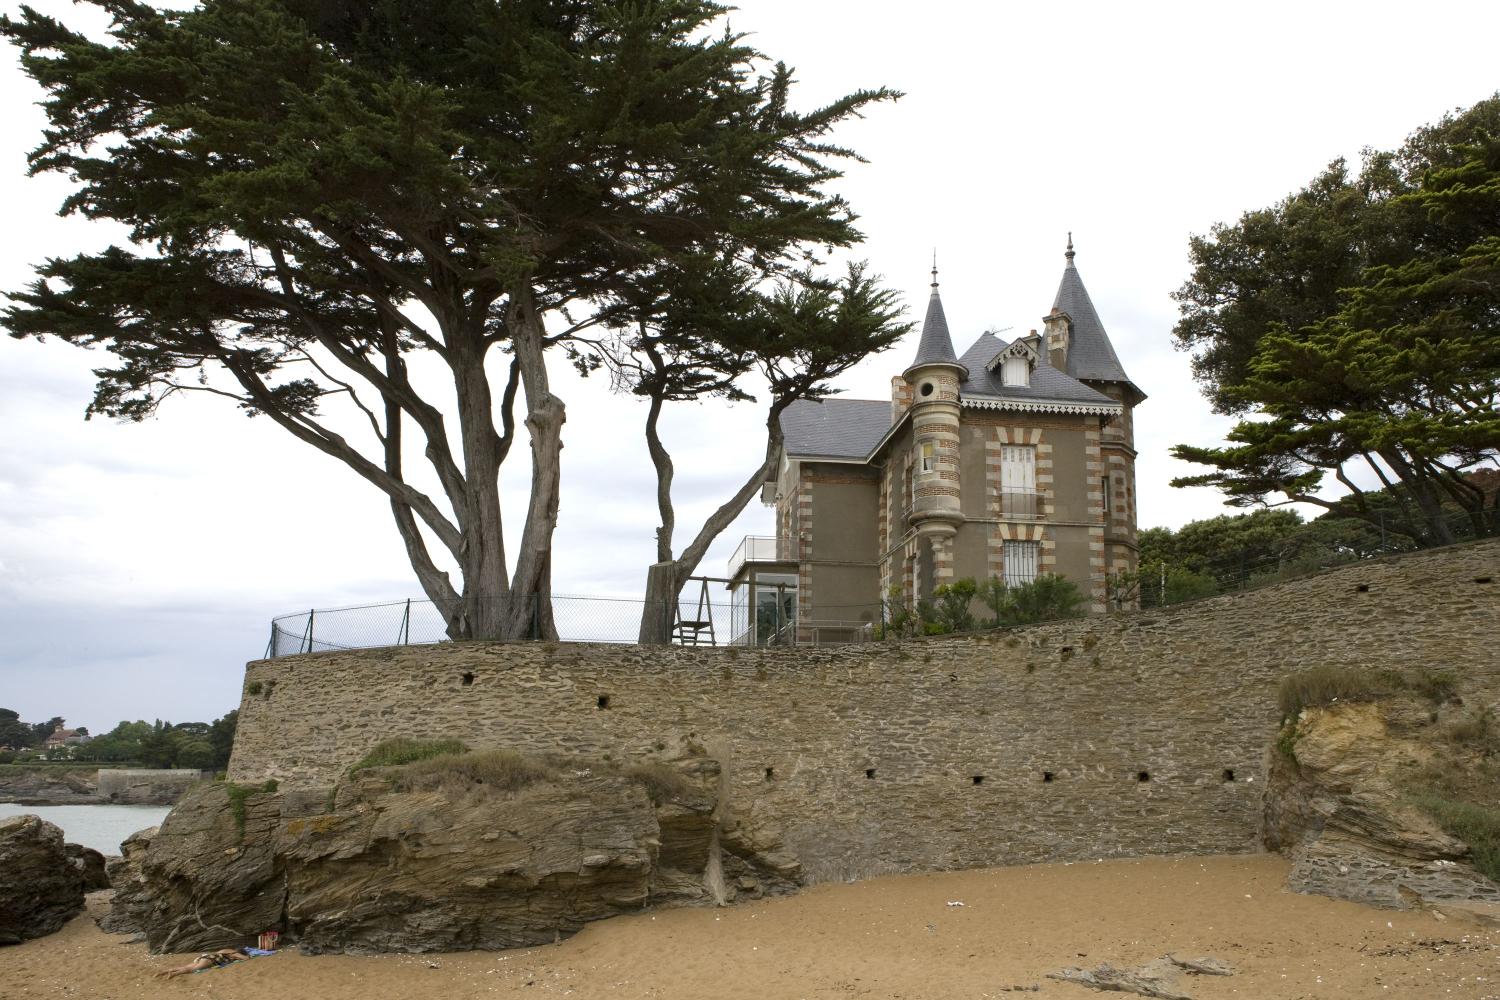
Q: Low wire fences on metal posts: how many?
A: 1